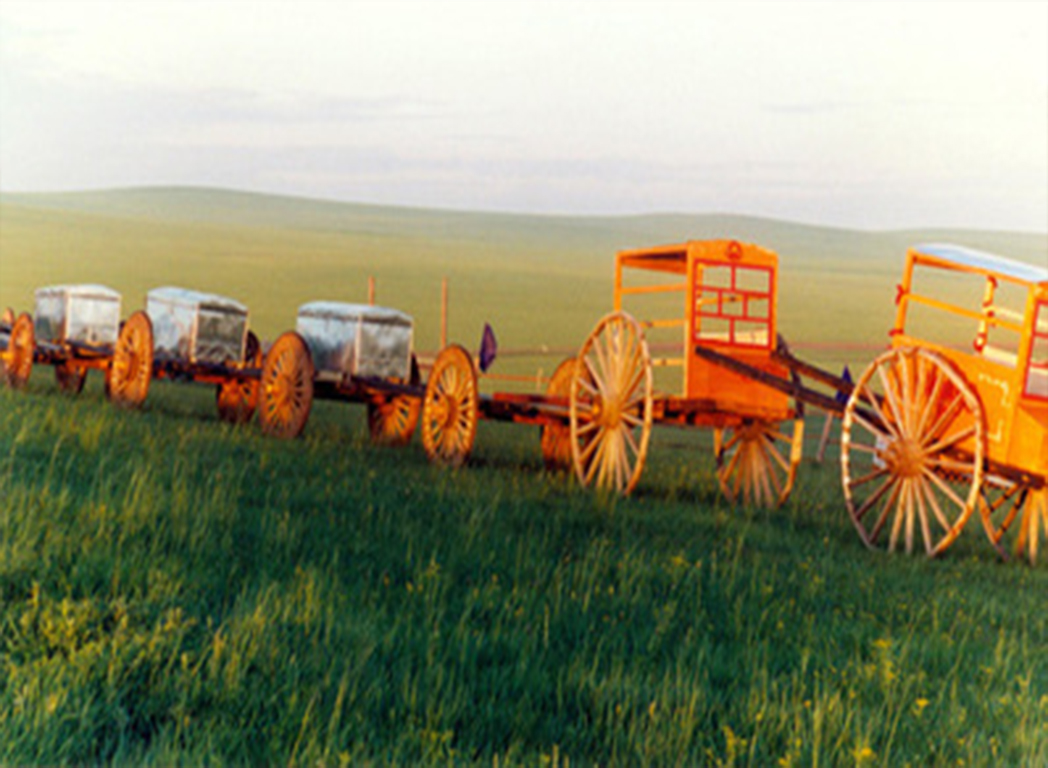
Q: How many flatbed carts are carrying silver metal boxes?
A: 3